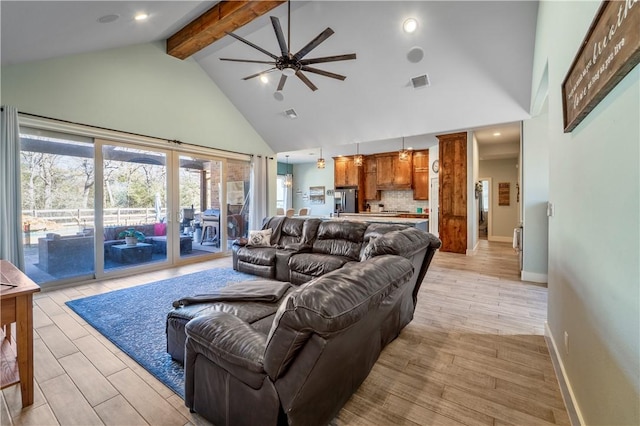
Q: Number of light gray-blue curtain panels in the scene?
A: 2